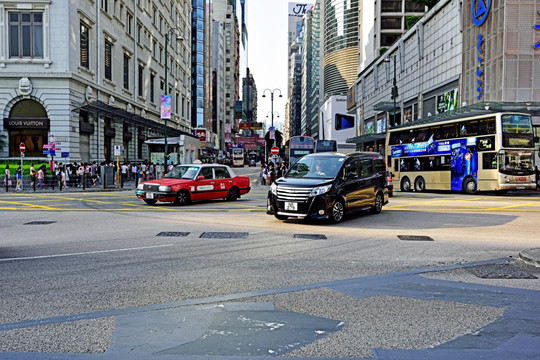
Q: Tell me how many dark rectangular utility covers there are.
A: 5